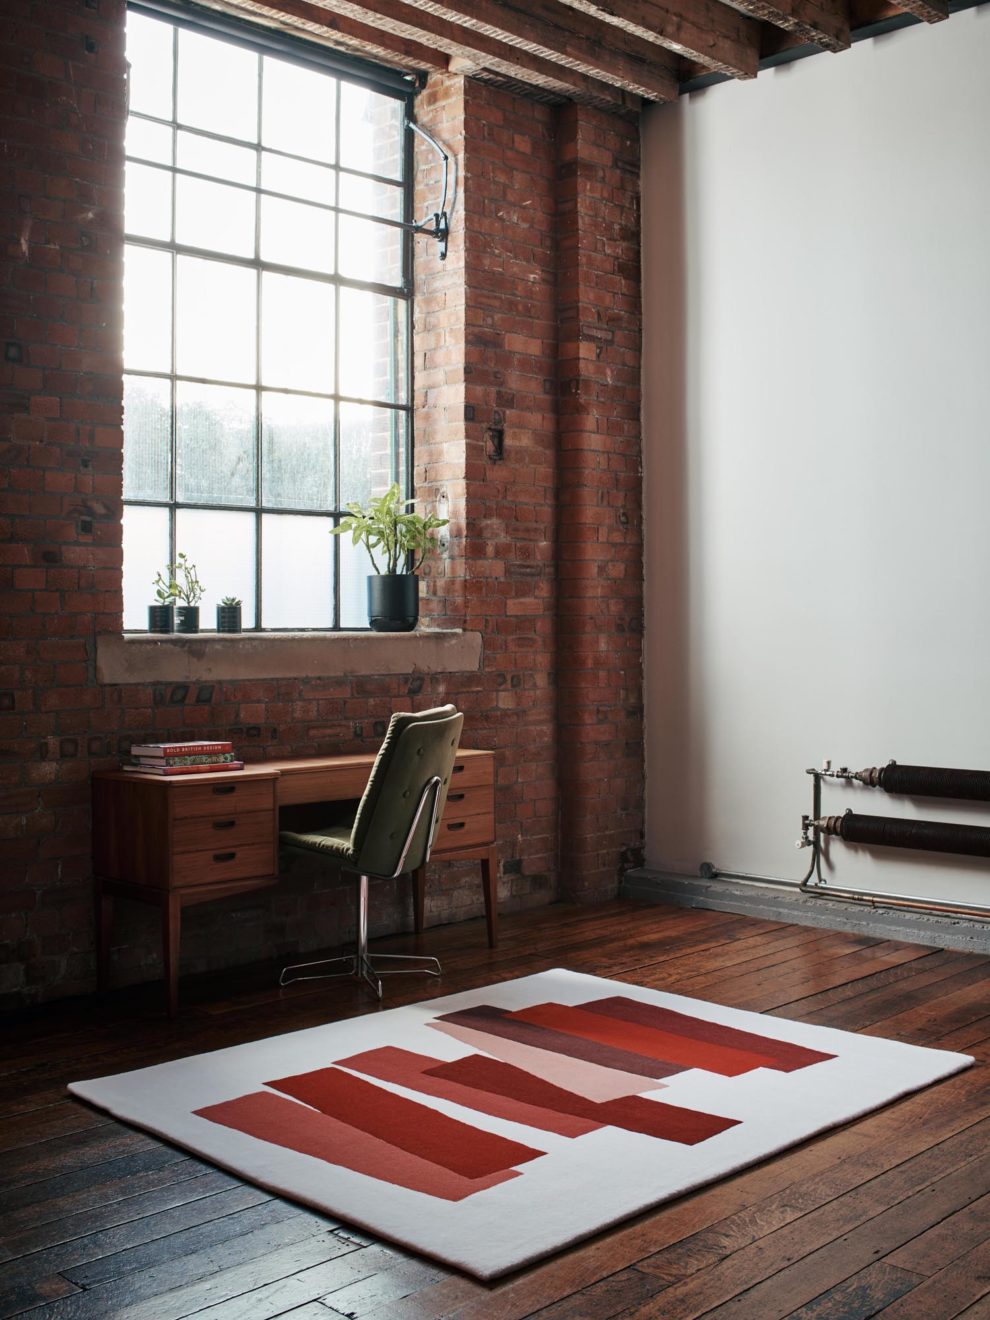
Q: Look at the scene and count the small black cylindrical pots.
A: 3